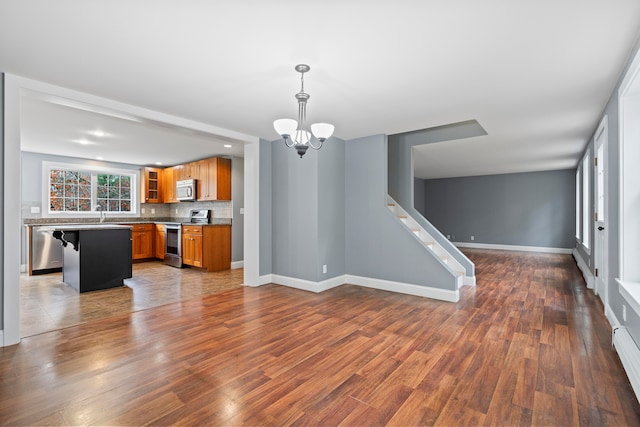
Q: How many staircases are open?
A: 1